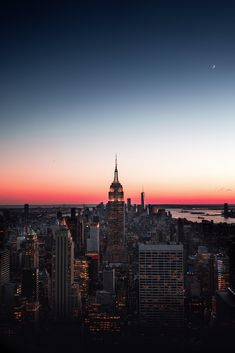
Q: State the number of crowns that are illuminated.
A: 1